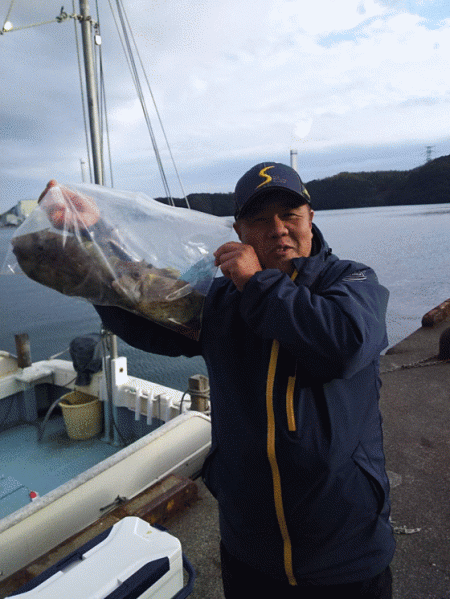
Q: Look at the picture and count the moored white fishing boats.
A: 1